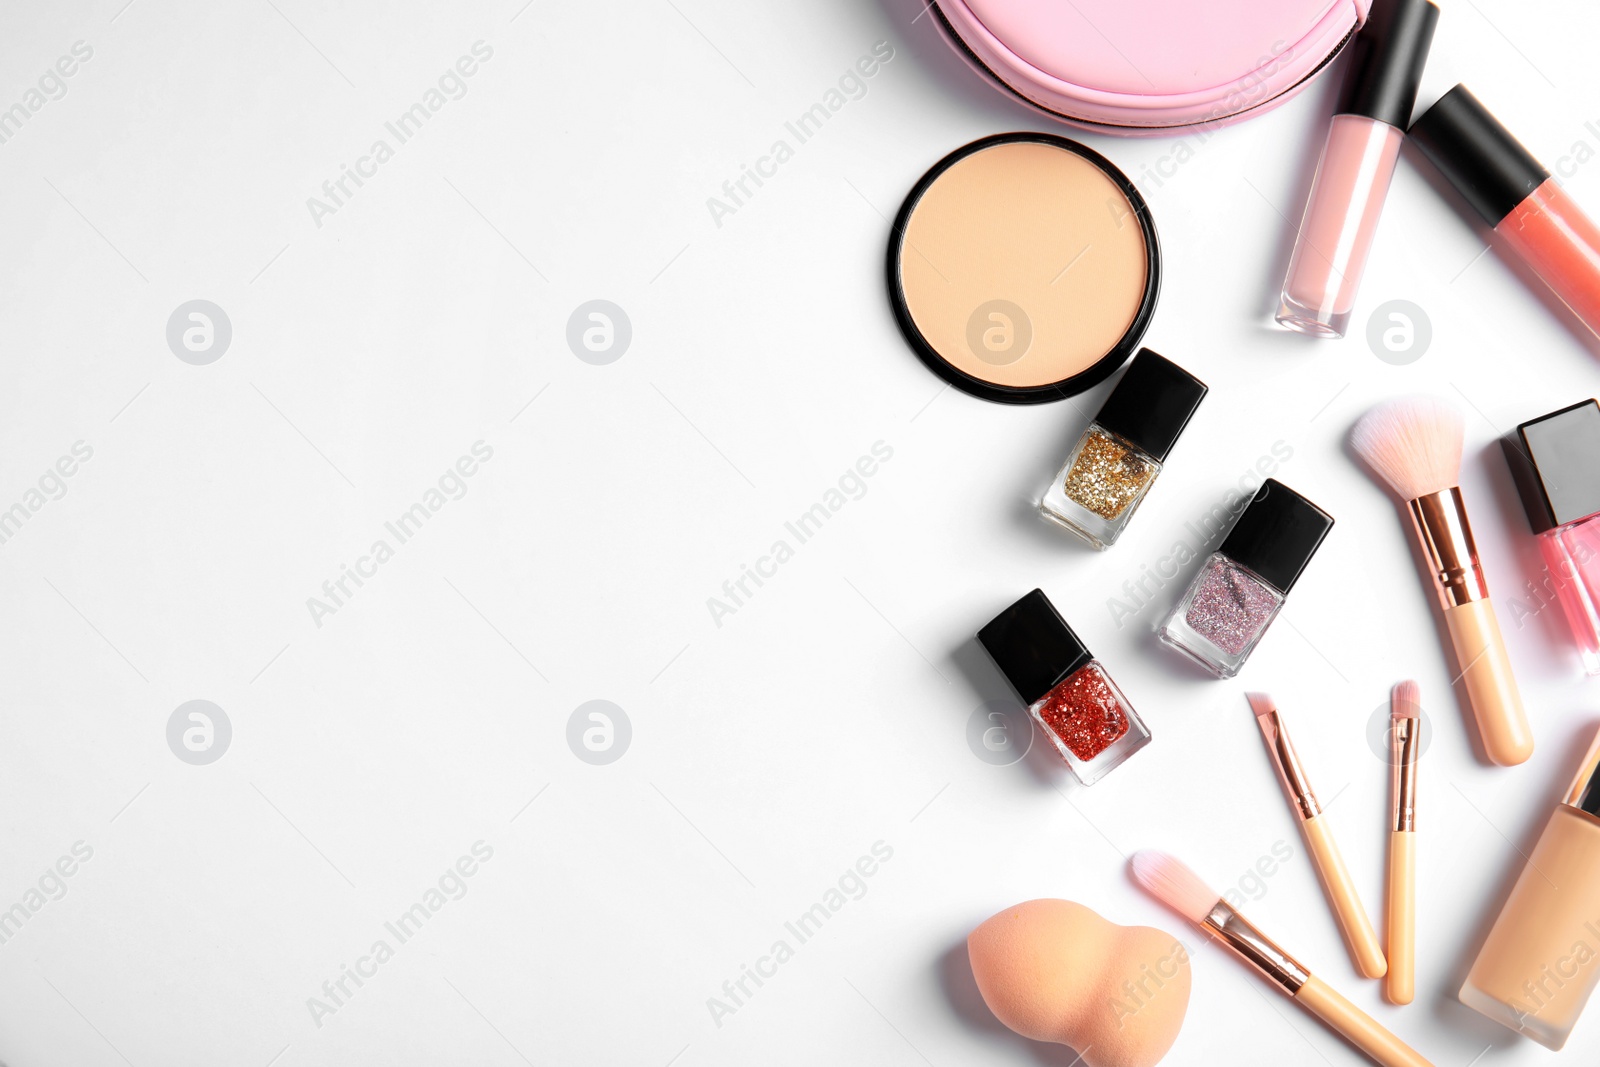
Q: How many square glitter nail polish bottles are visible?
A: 3